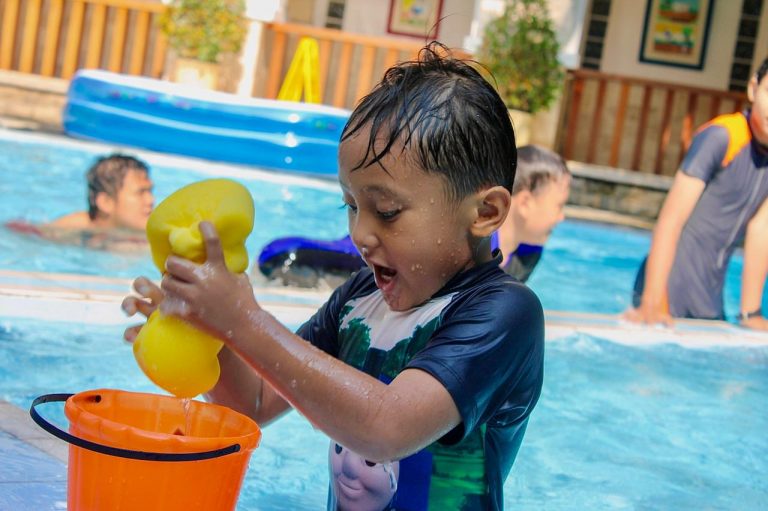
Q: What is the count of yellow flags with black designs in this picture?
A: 0